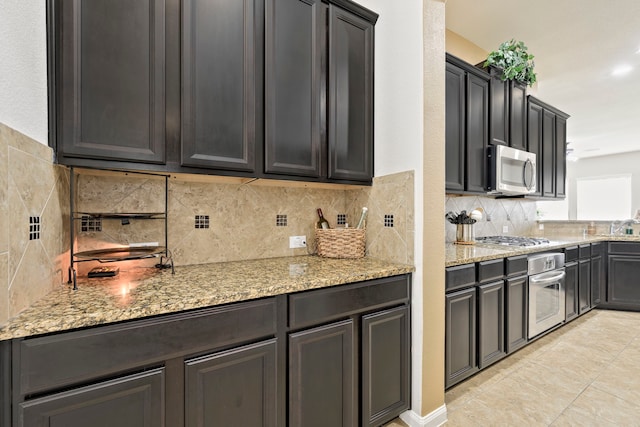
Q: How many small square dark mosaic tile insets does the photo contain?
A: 6